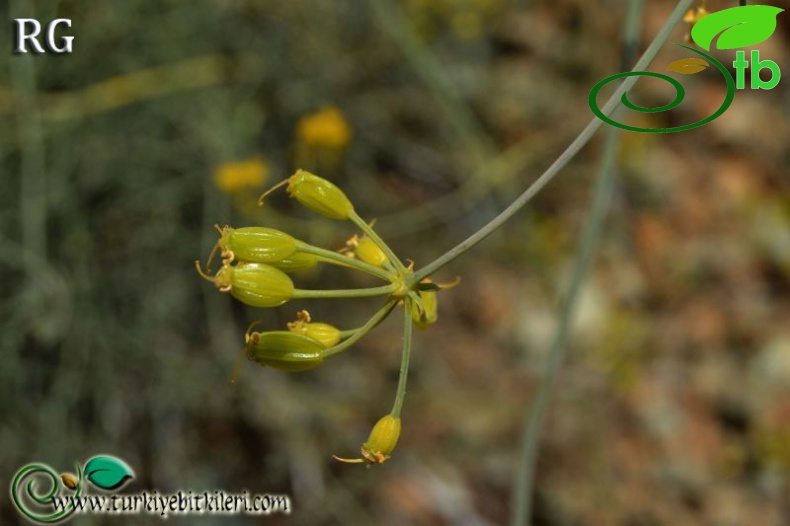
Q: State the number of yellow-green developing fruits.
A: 9